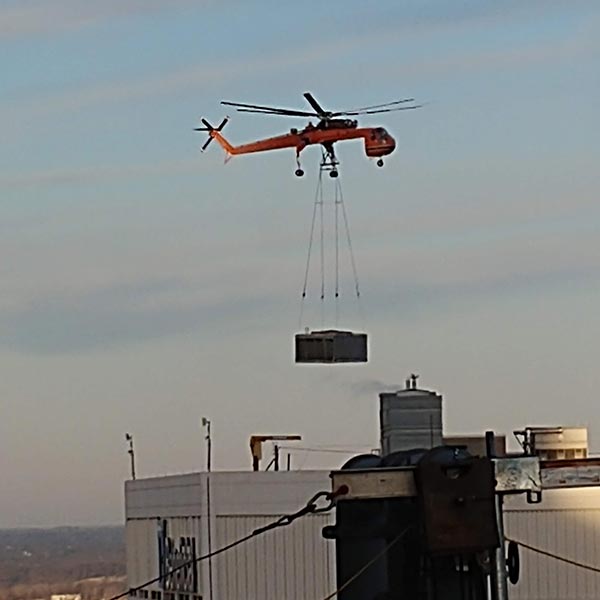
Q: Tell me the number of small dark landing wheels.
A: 3